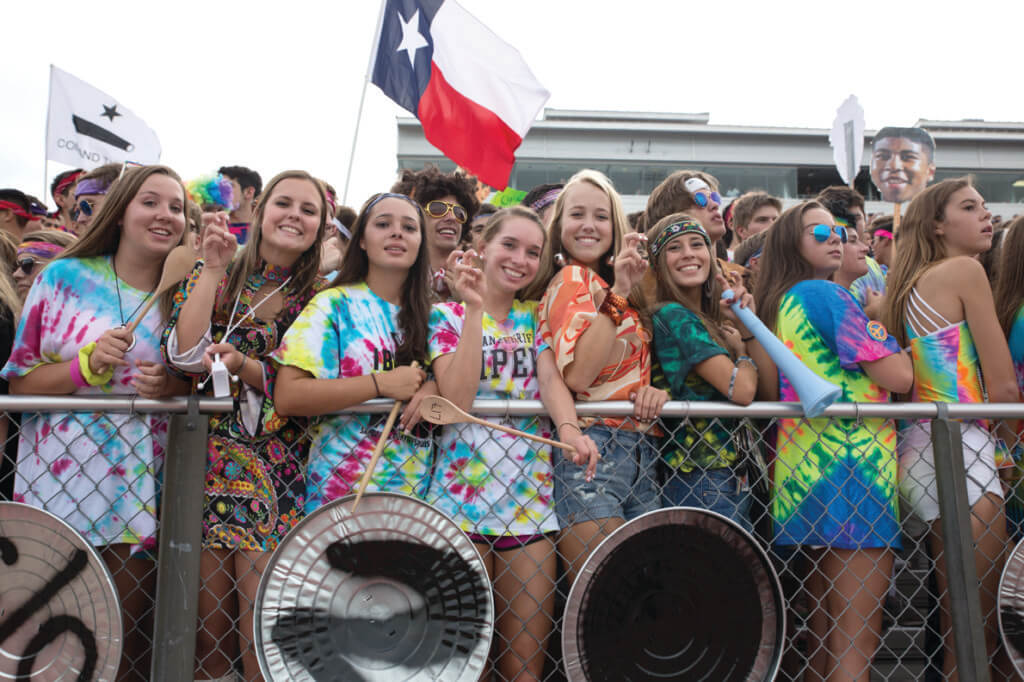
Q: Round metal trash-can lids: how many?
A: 4